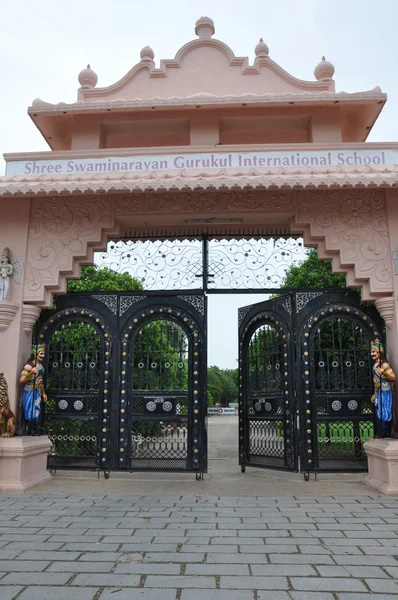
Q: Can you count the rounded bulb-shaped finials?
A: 5